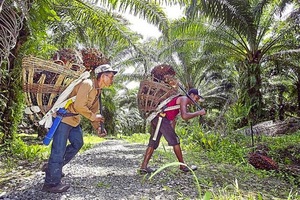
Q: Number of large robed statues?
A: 0